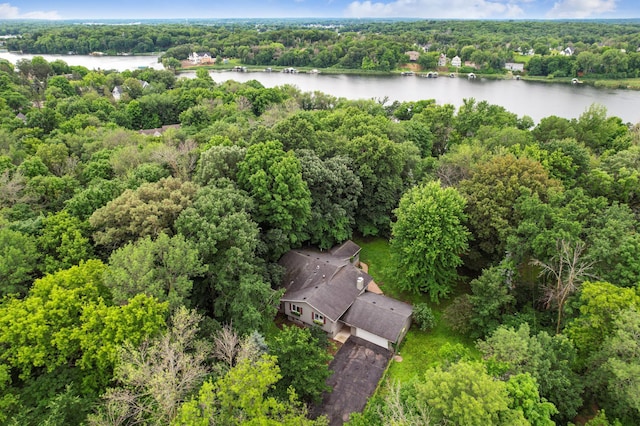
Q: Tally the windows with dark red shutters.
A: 2